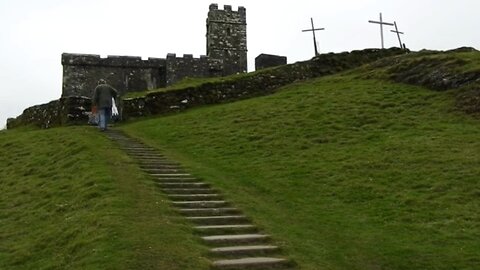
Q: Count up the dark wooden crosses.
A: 3